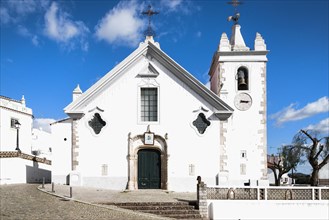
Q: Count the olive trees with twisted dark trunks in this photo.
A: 2